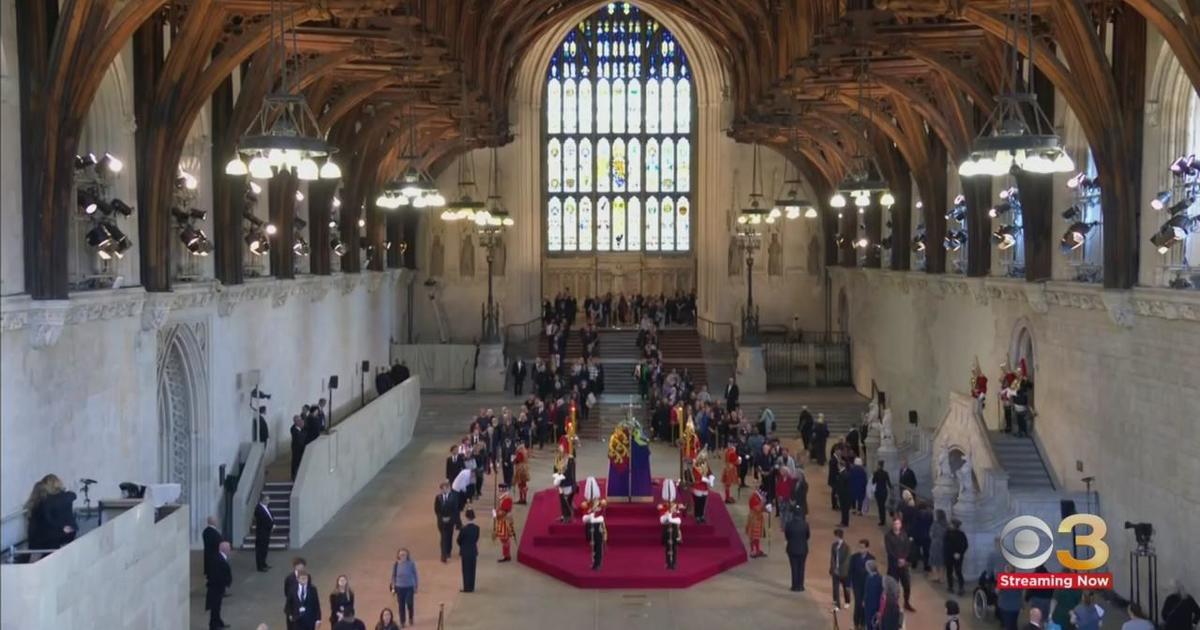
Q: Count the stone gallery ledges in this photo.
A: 2